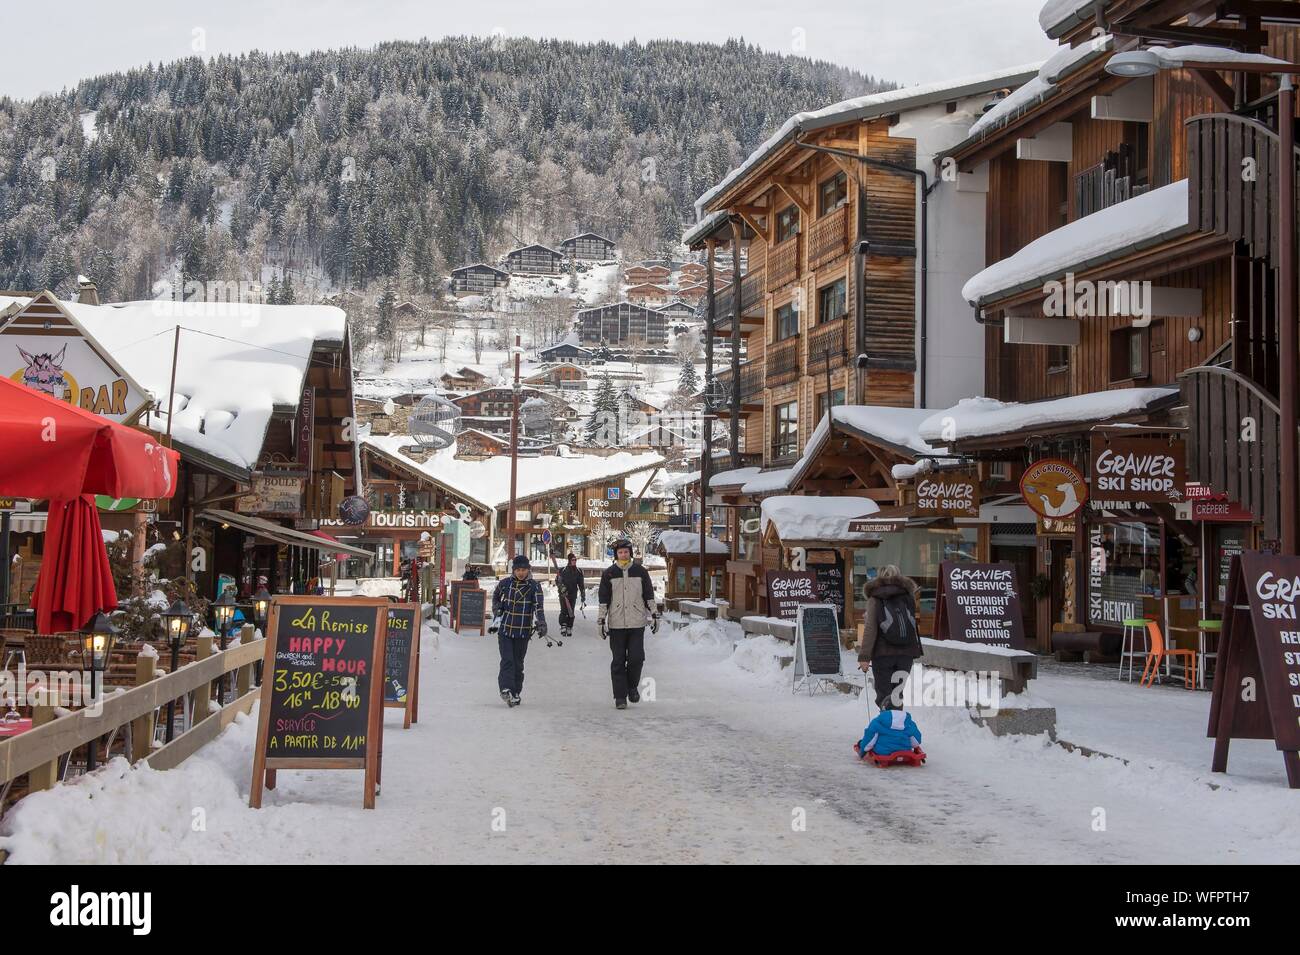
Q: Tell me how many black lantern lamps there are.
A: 4